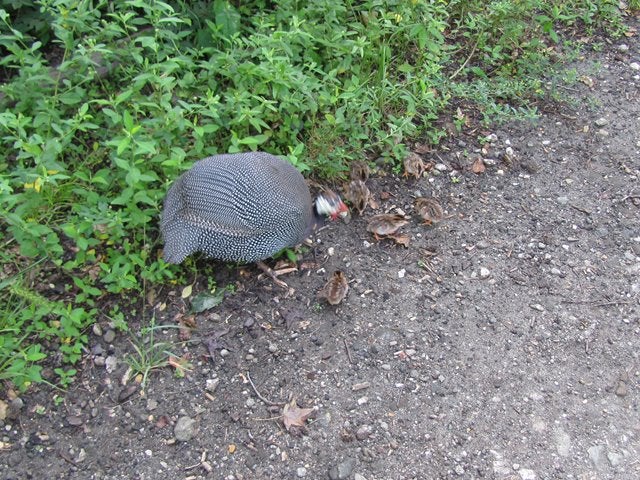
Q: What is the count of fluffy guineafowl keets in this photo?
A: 6